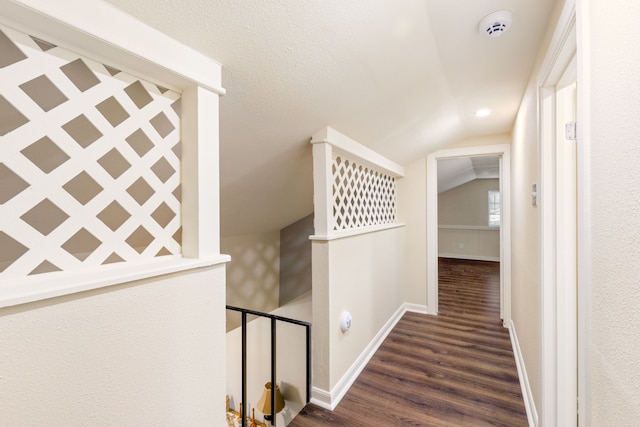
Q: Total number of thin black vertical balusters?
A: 3